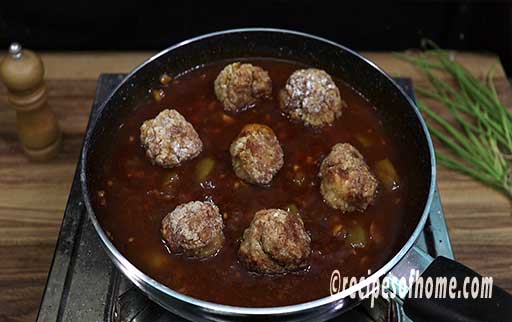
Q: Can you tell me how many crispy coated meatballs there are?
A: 7